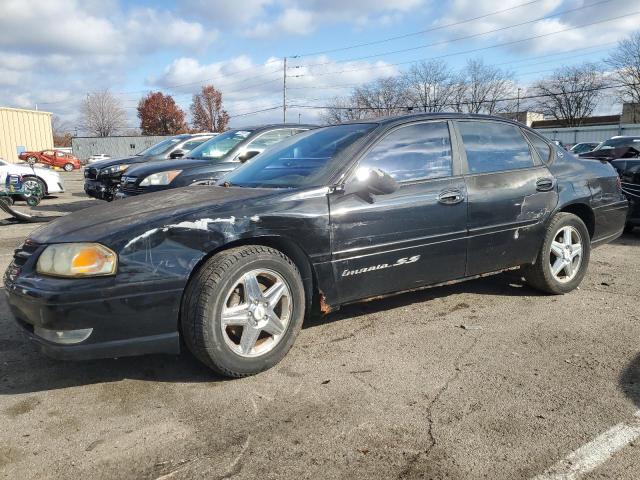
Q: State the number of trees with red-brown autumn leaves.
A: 2